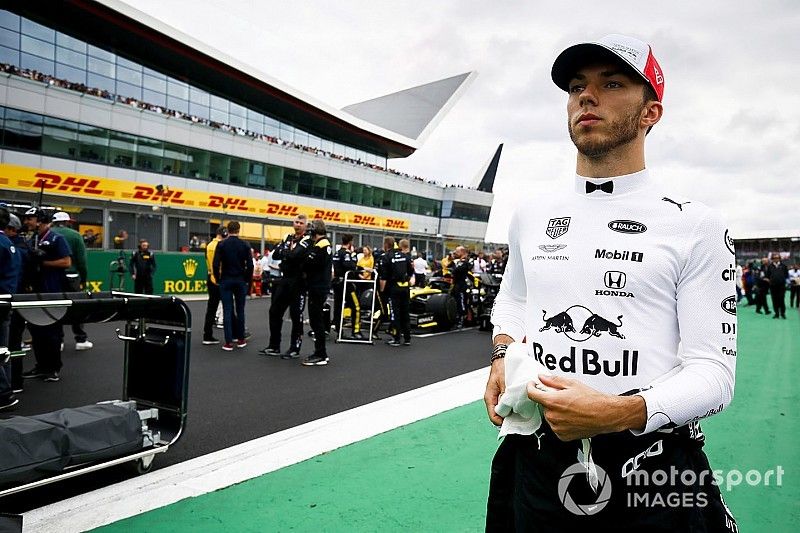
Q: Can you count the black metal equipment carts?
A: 1